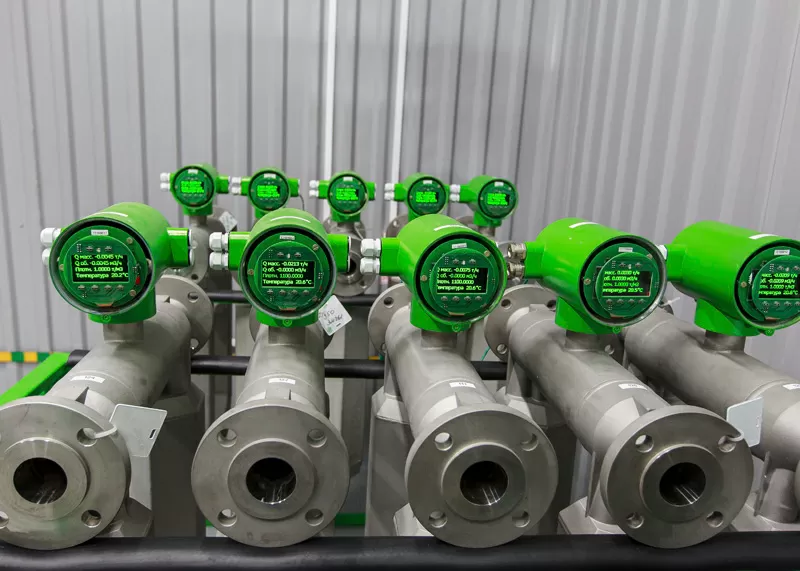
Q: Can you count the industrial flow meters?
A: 10